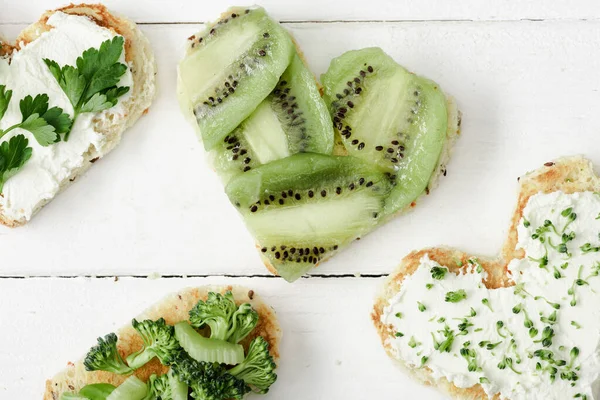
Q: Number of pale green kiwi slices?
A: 4